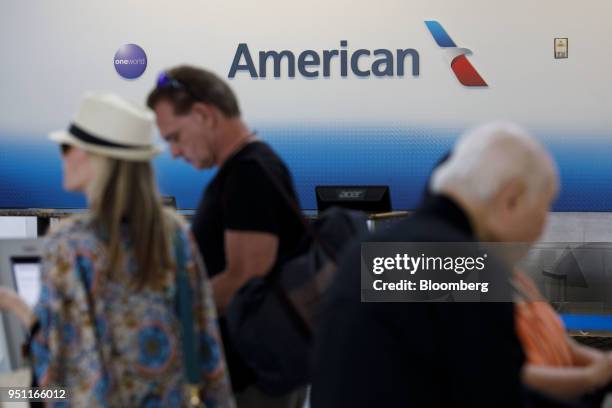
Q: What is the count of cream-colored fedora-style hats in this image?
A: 1